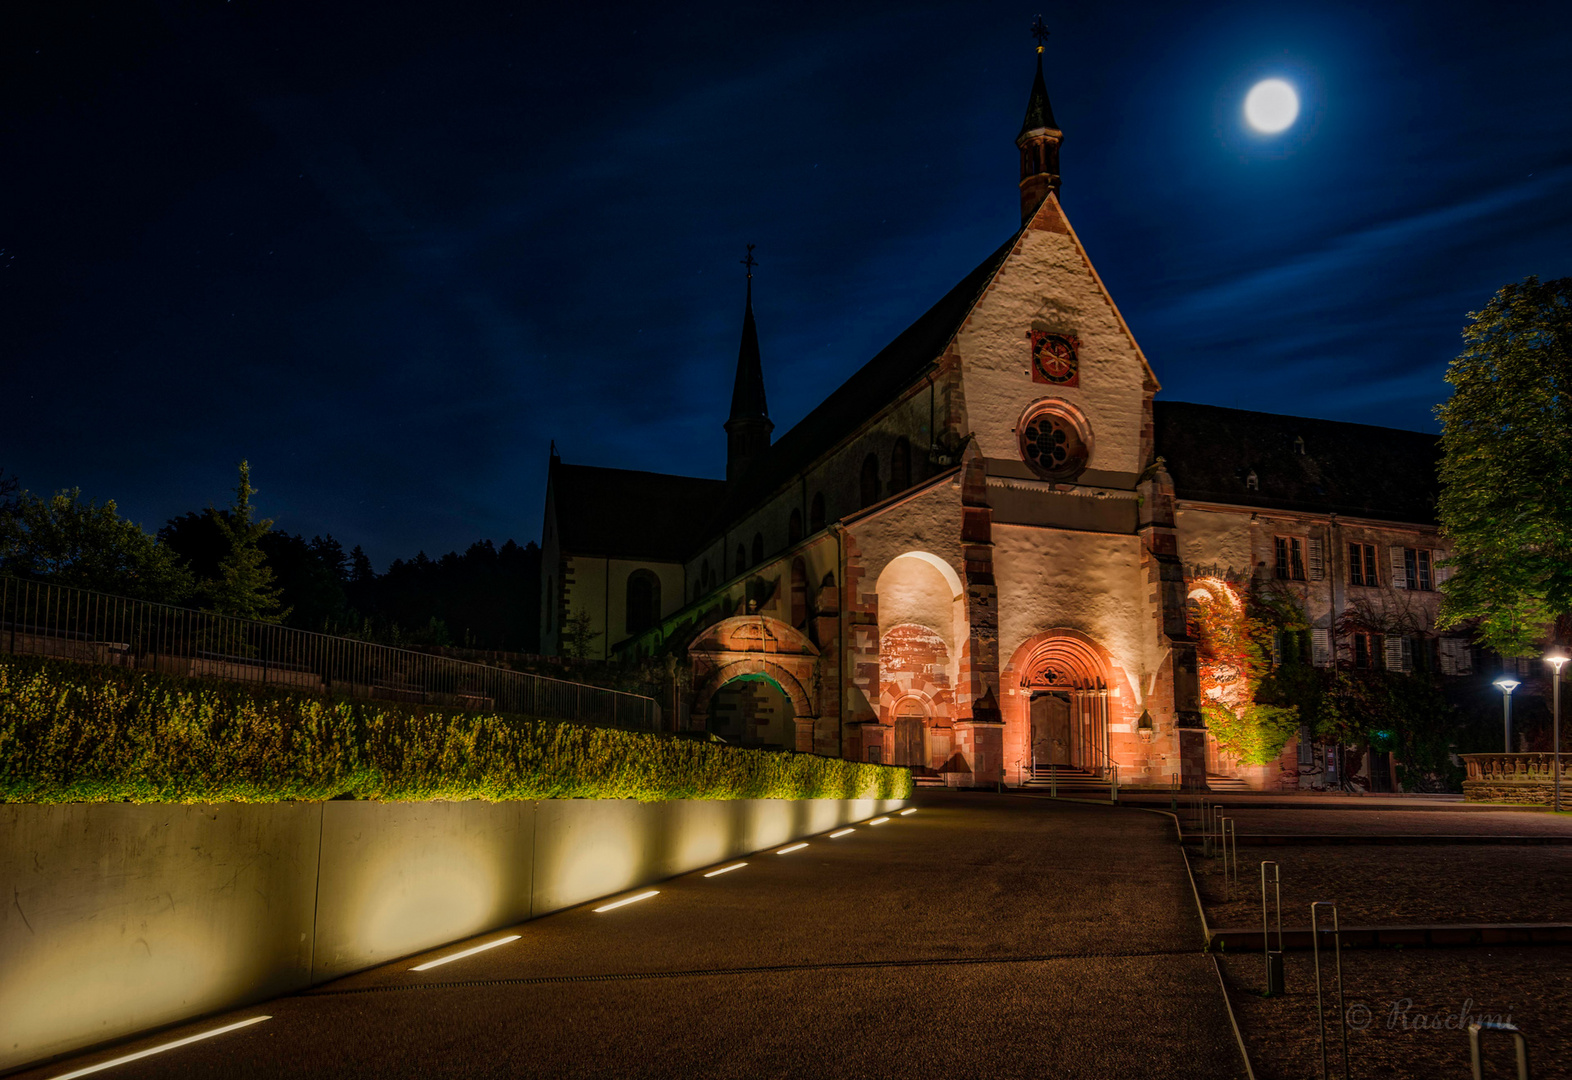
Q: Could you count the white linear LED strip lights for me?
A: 8